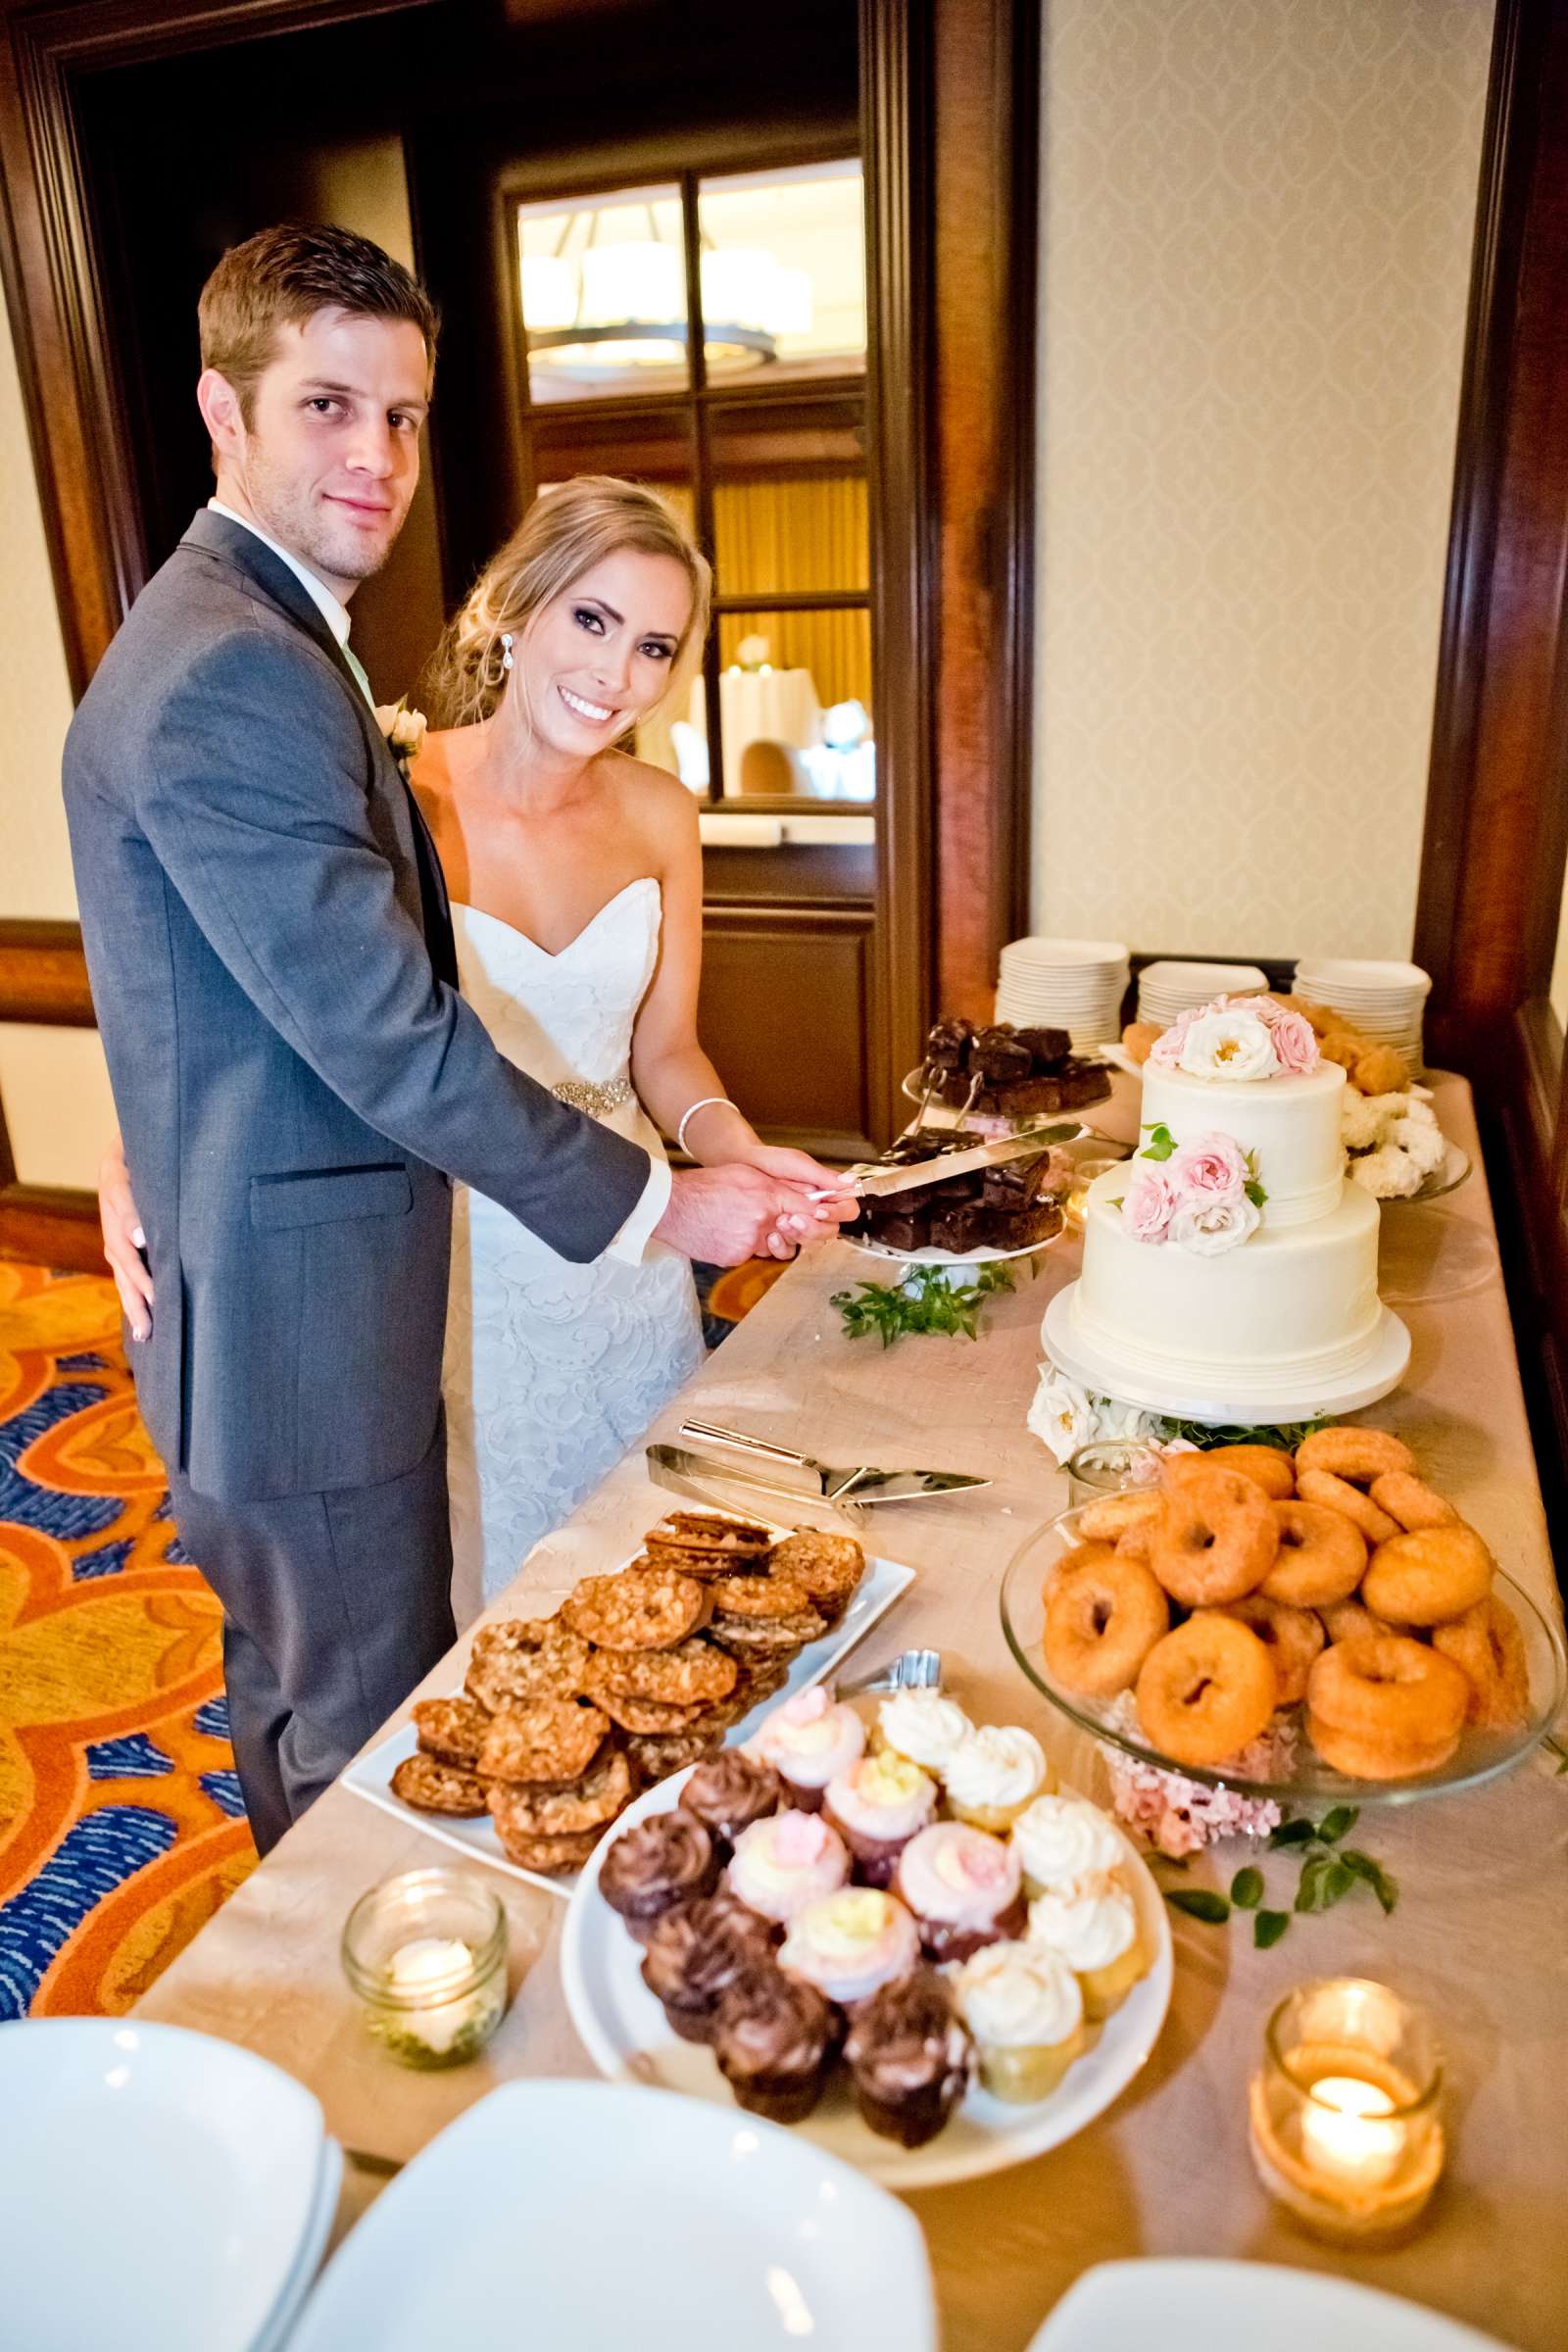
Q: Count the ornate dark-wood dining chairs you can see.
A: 0